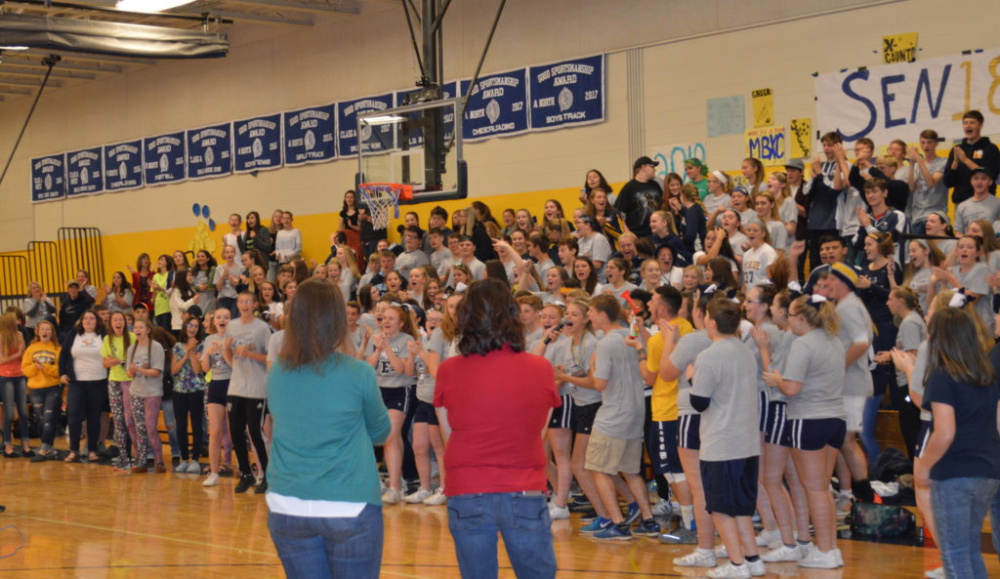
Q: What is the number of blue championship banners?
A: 11